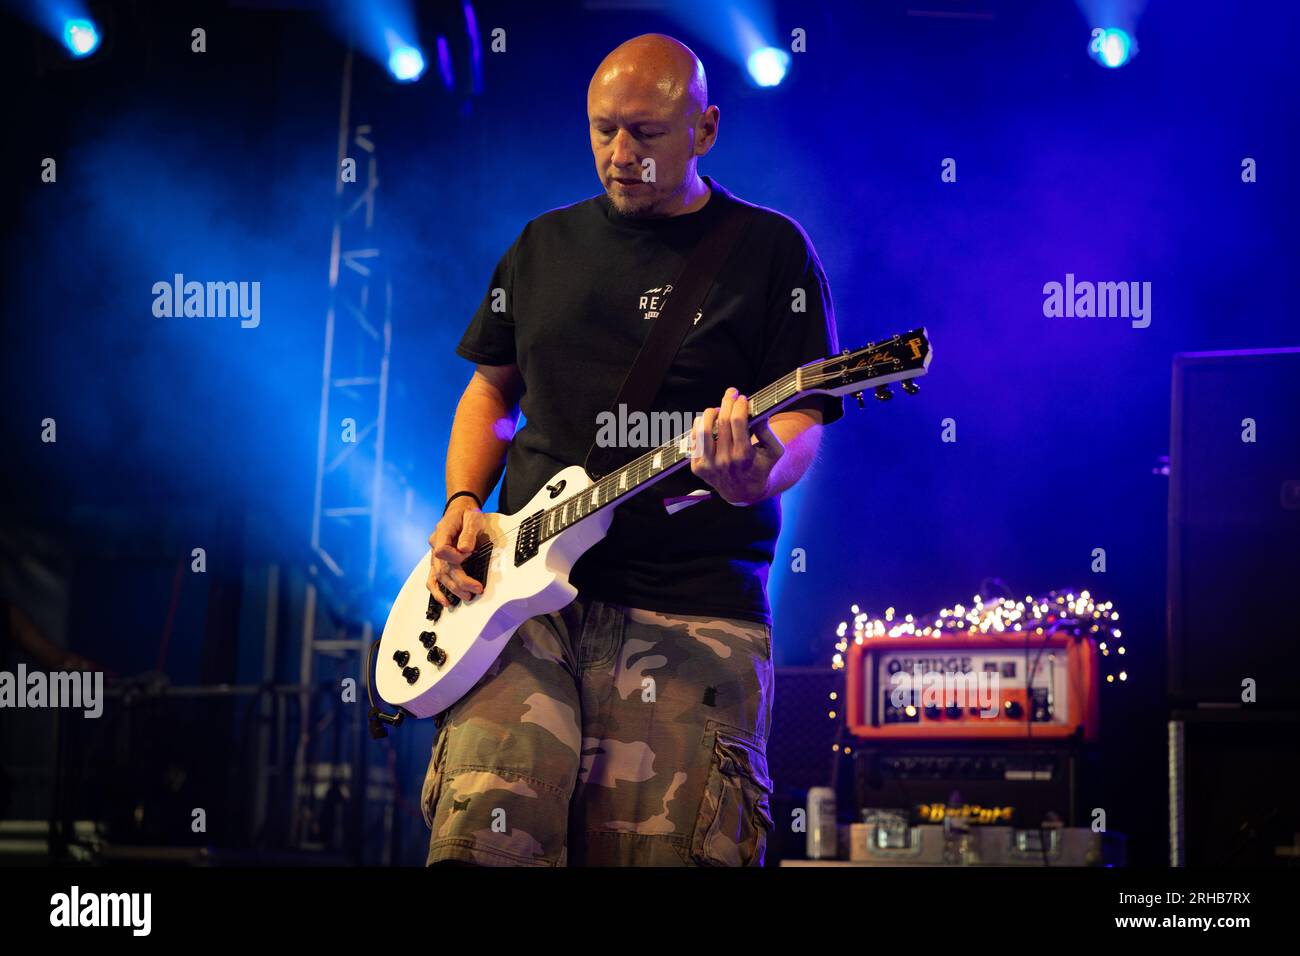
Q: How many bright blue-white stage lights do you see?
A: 4